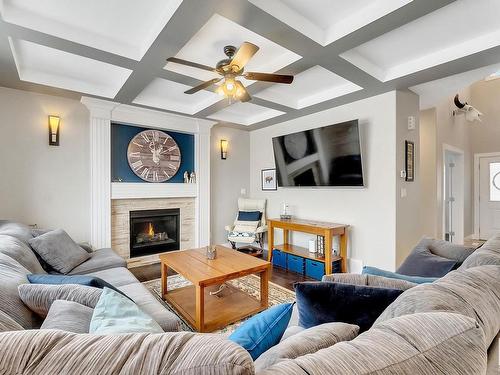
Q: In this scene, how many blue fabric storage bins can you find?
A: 3